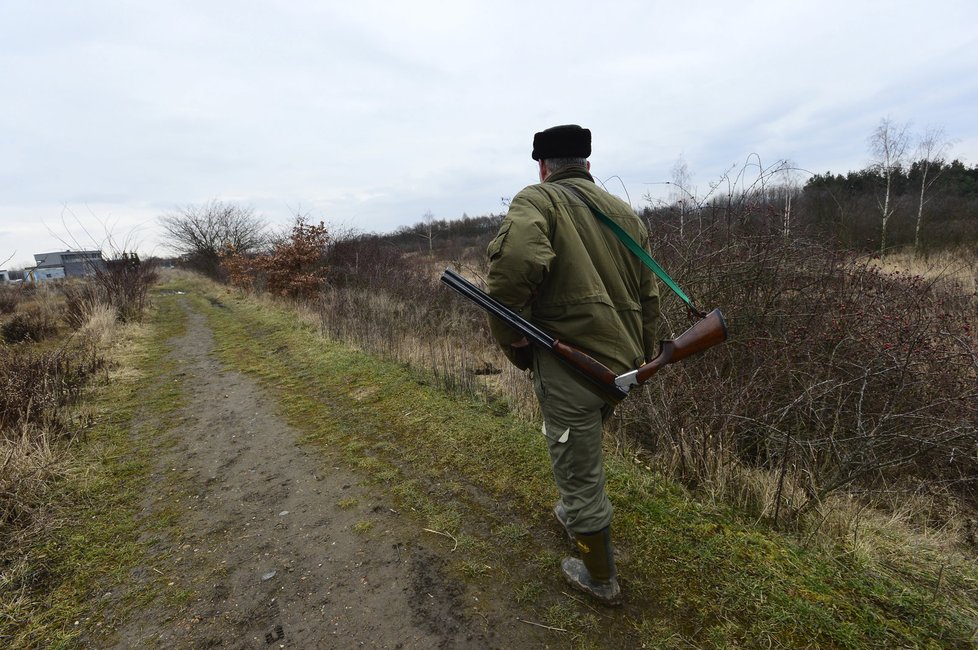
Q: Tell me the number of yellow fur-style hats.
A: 0